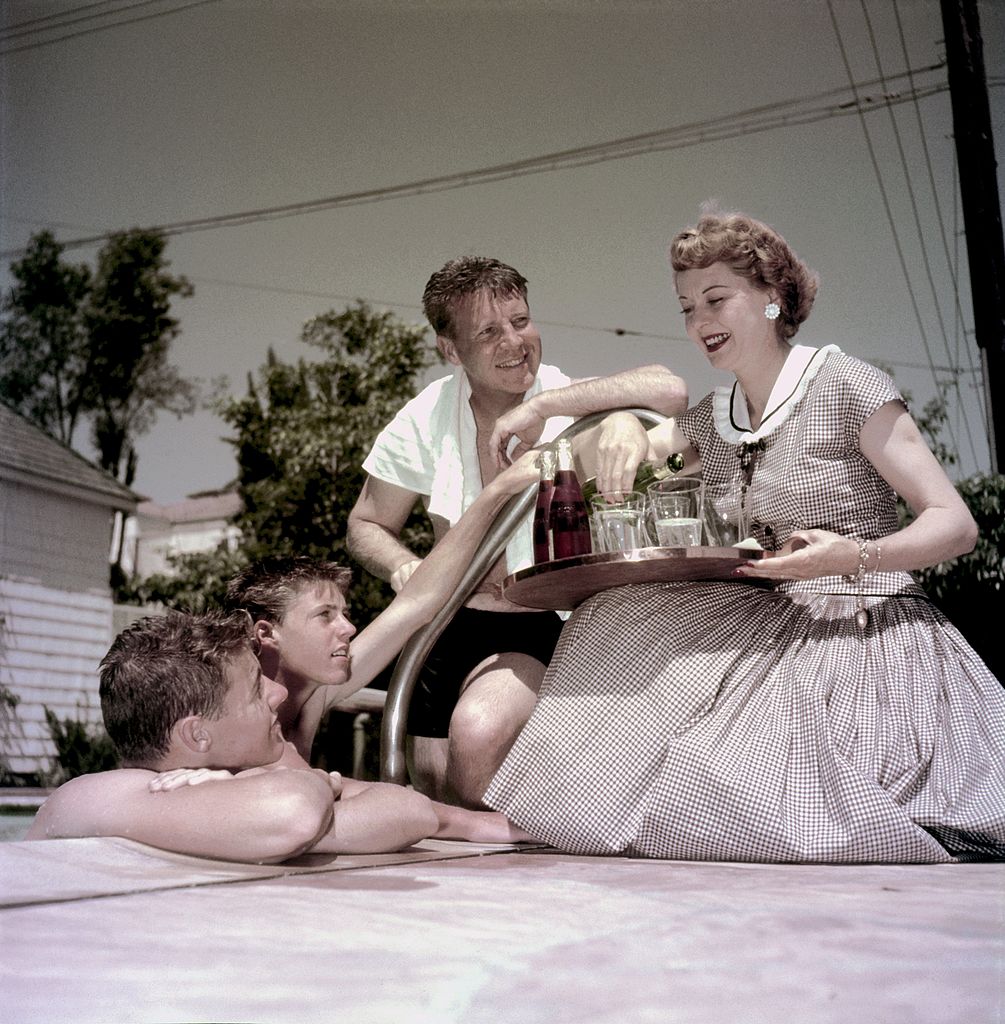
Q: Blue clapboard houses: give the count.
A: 0